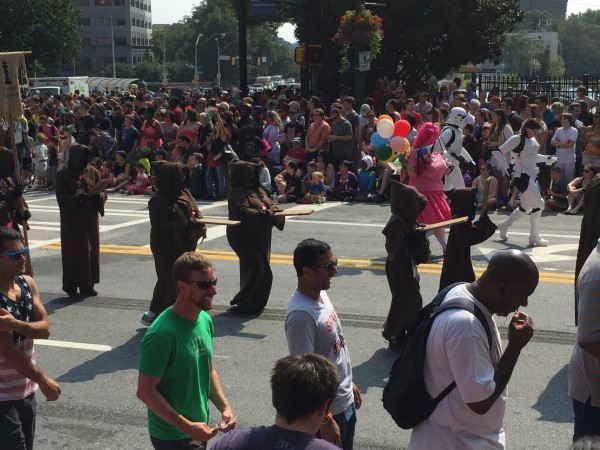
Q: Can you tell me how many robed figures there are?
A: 7